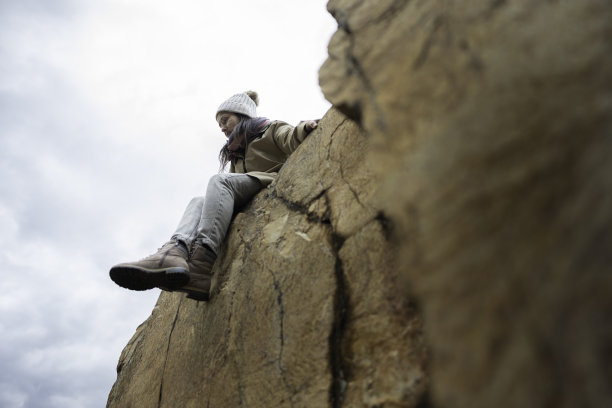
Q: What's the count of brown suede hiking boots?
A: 2